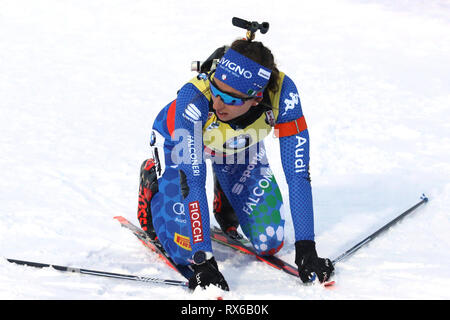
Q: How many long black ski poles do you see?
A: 2